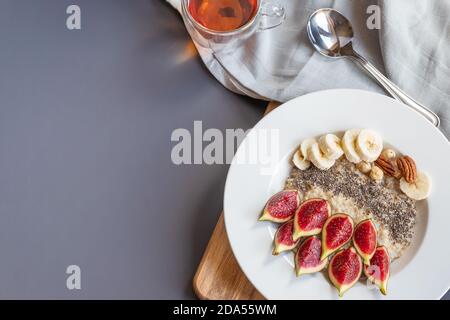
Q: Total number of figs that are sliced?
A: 8